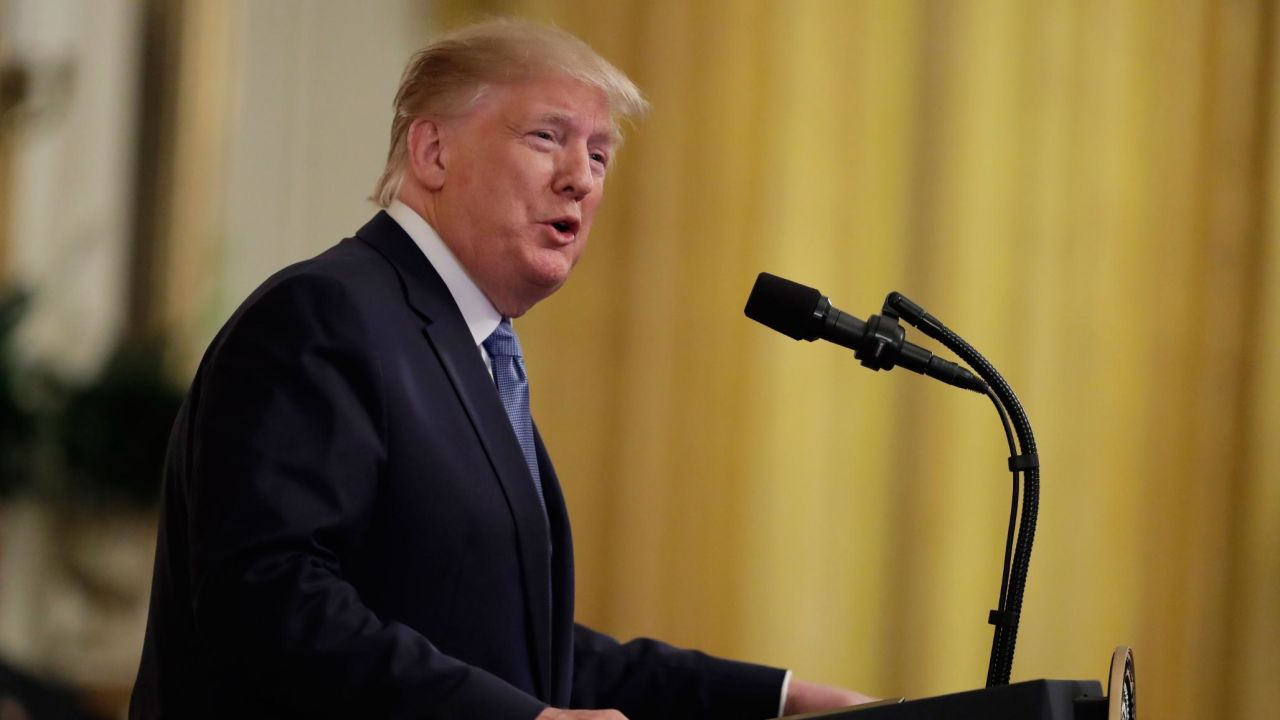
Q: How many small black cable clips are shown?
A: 2